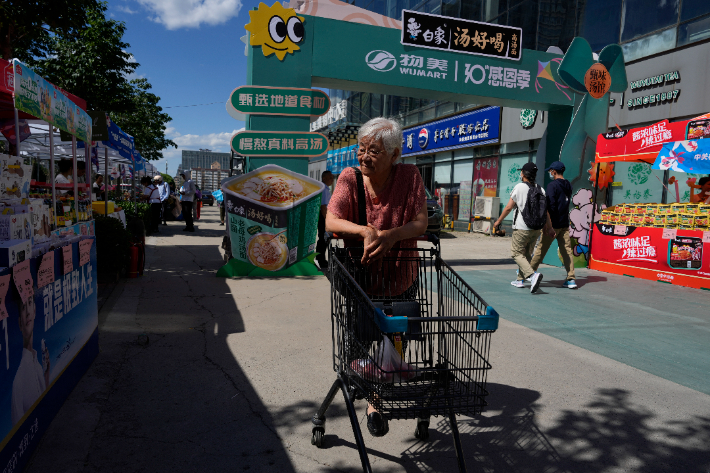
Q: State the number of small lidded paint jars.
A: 0